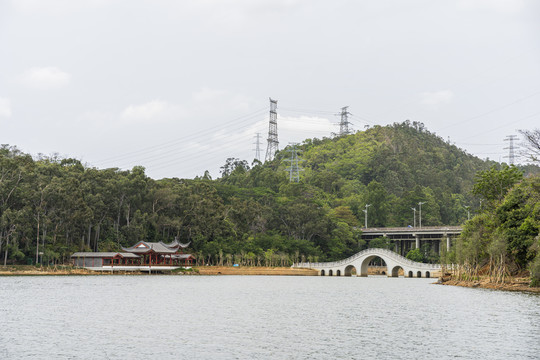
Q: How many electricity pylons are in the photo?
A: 5